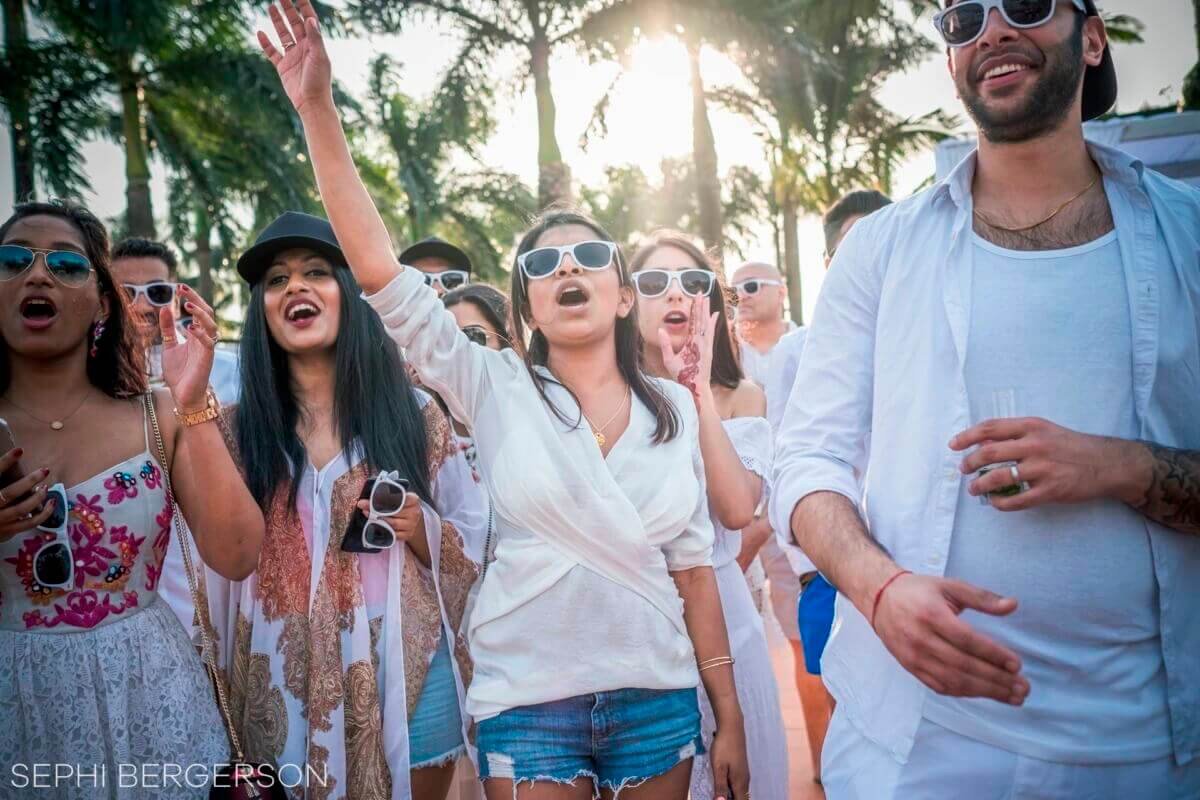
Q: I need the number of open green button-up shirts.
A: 0